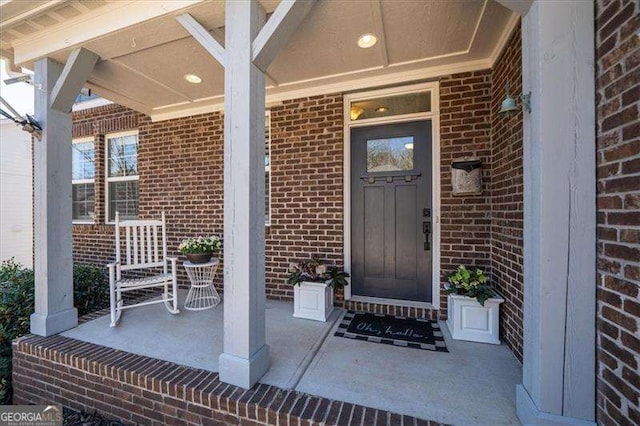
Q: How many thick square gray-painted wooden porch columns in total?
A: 3